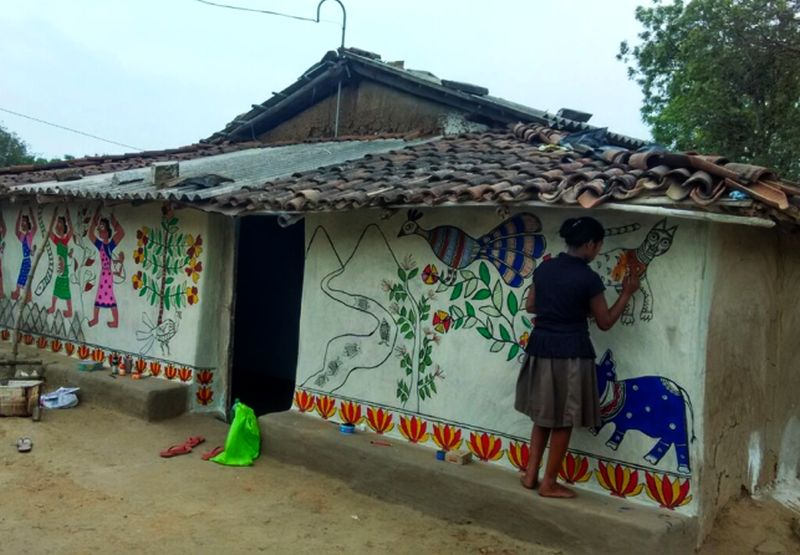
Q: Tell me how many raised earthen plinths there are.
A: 2